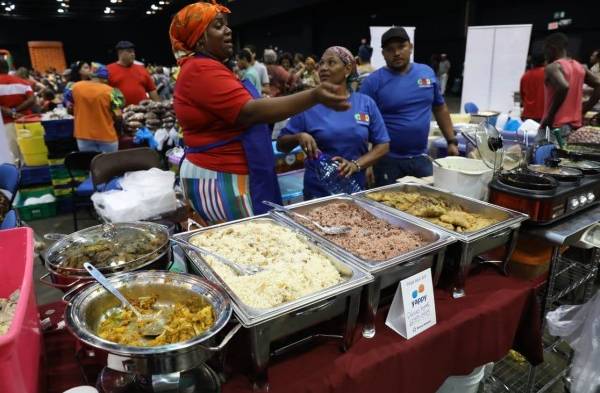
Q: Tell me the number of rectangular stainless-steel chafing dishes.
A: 3